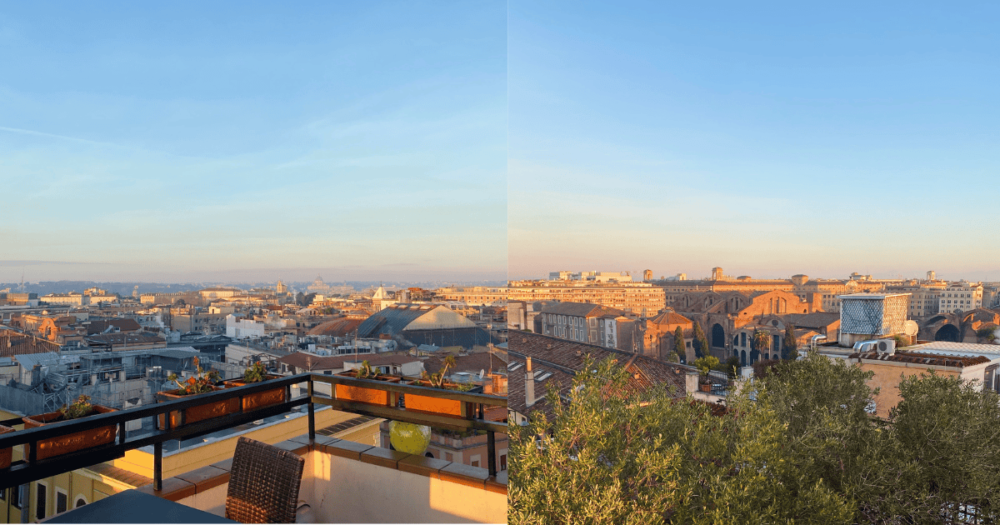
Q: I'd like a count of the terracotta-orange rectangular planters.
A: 6